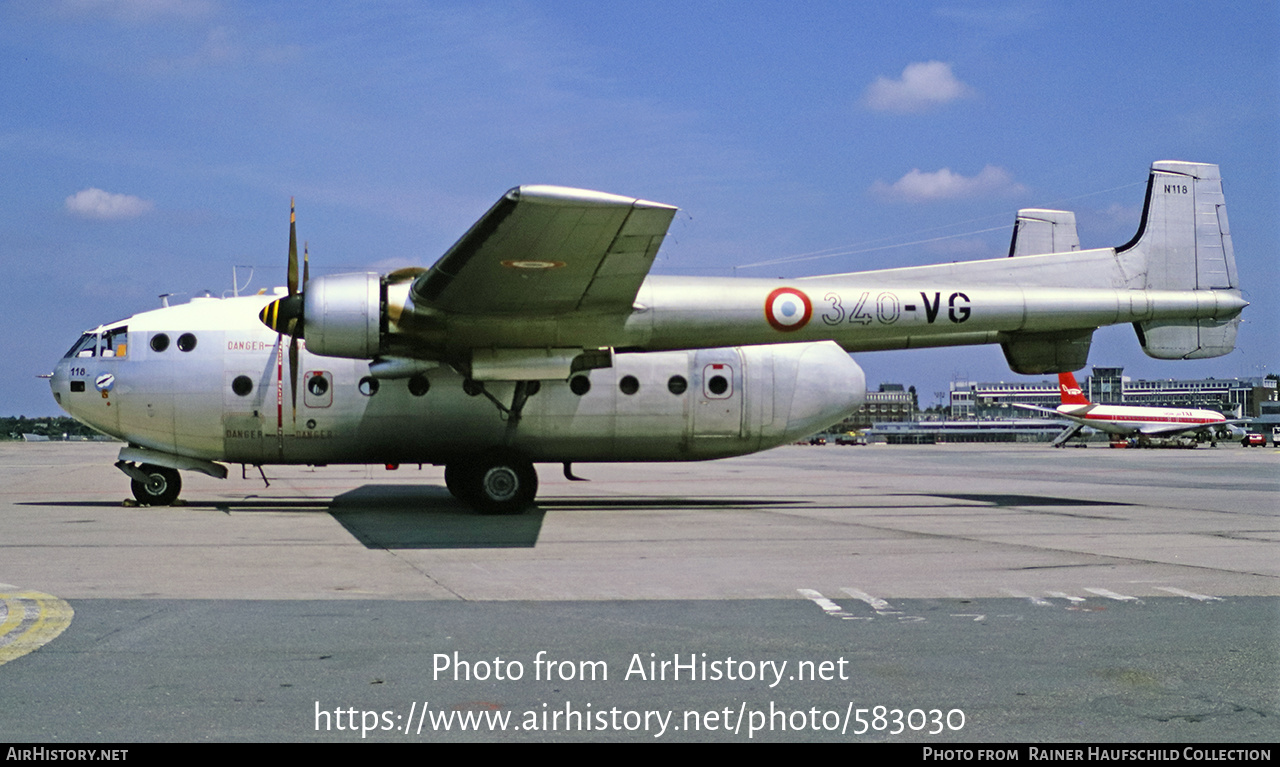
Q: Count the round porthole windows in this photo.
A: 12